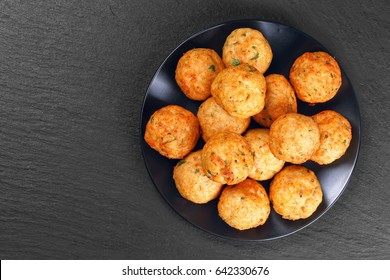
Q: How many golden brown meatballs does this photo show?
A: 14